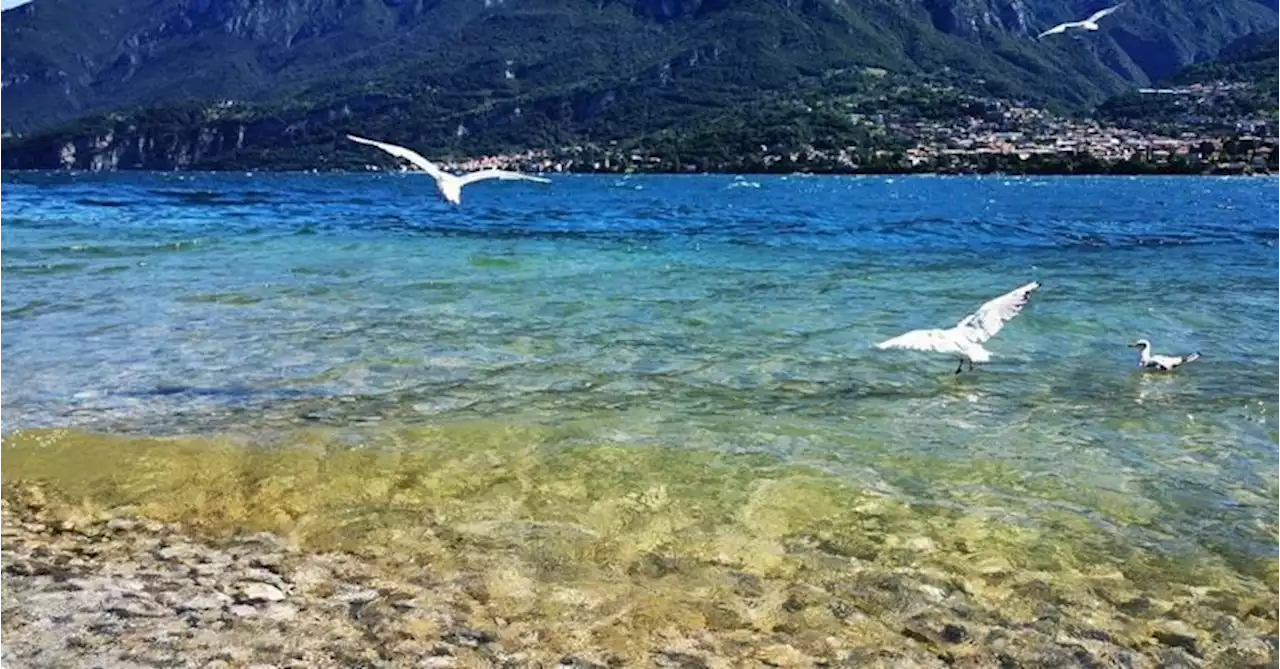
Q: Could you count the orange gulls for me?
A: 0